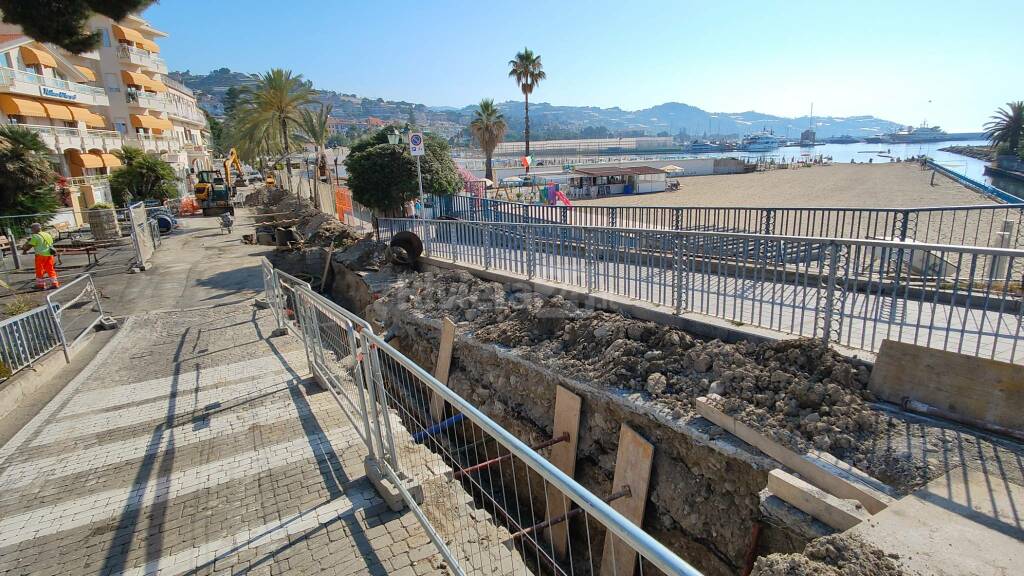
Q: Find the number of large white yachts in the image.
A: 2